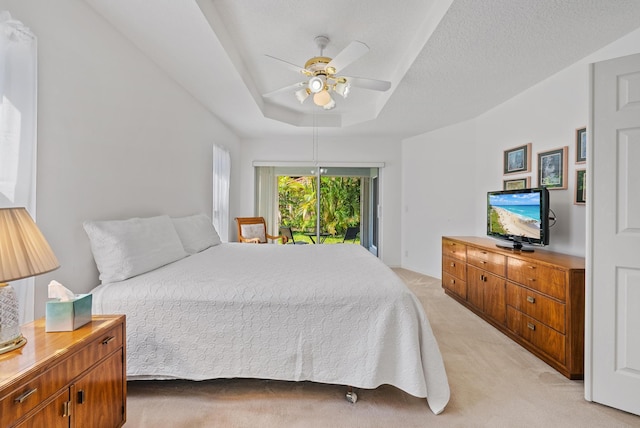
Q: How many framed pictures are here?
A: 5